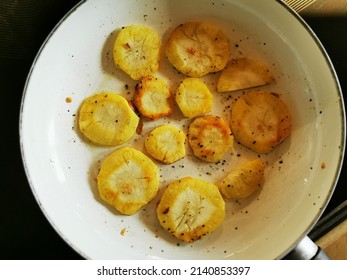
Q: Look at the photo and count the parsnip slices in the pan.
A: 12